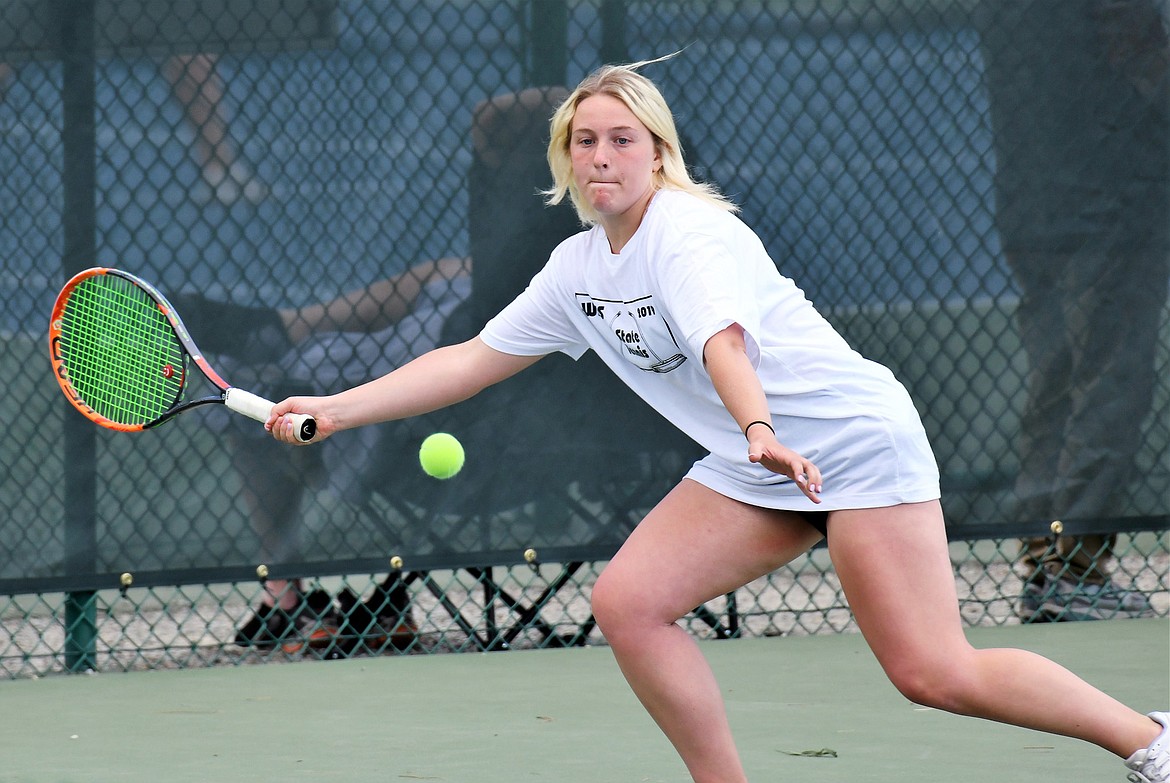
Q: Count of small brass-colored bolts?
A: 5